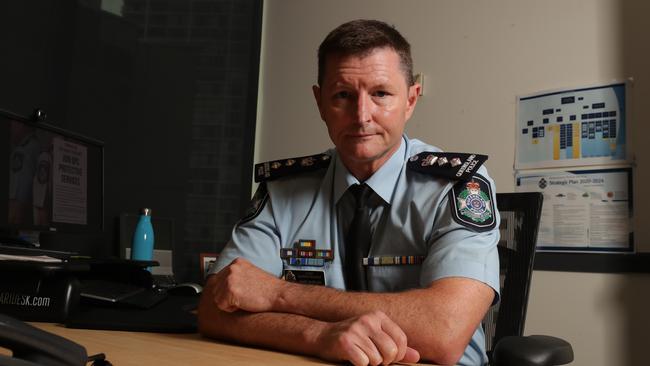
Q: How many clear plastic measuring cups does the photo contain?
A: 0